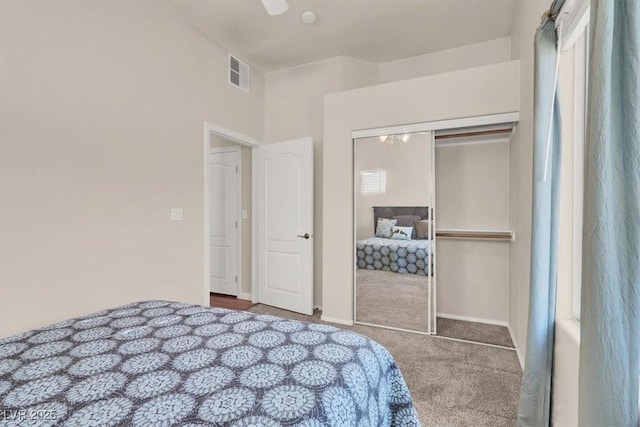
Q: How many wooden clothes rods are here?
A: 2